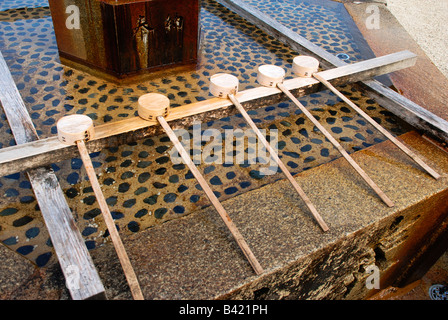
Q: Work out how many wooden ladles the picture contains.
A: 5